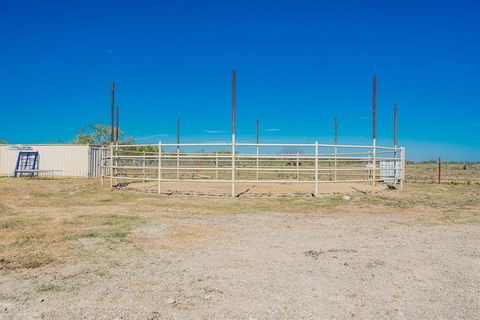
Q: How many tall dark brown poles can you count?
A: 8